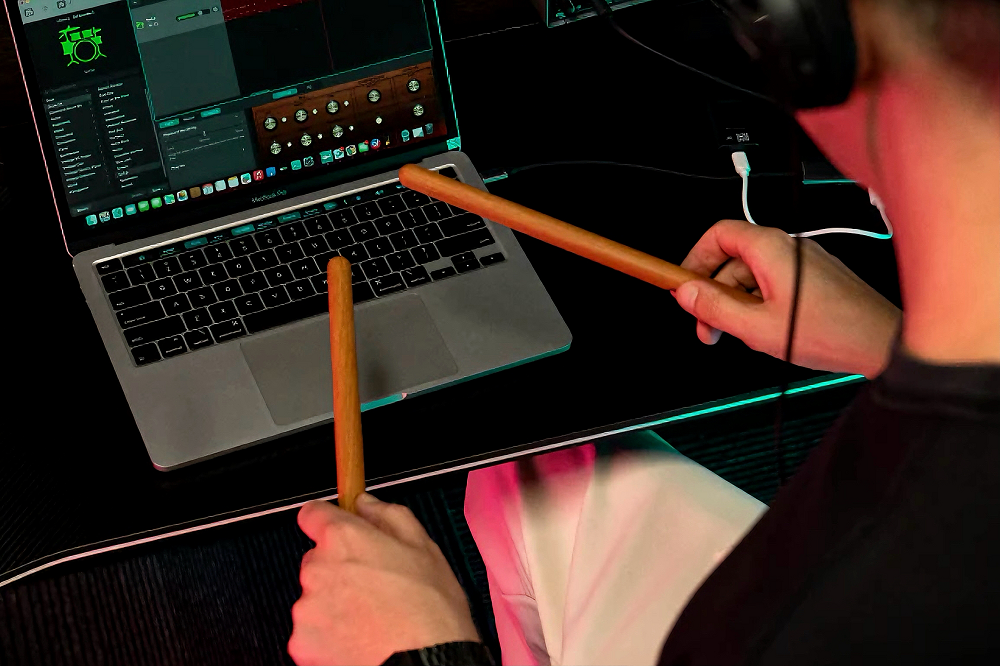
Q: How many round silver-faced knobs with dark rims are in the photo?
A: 9